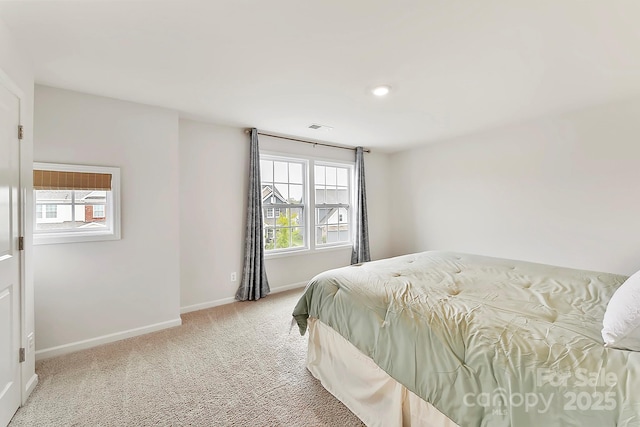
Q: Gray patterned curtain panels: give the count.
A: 2